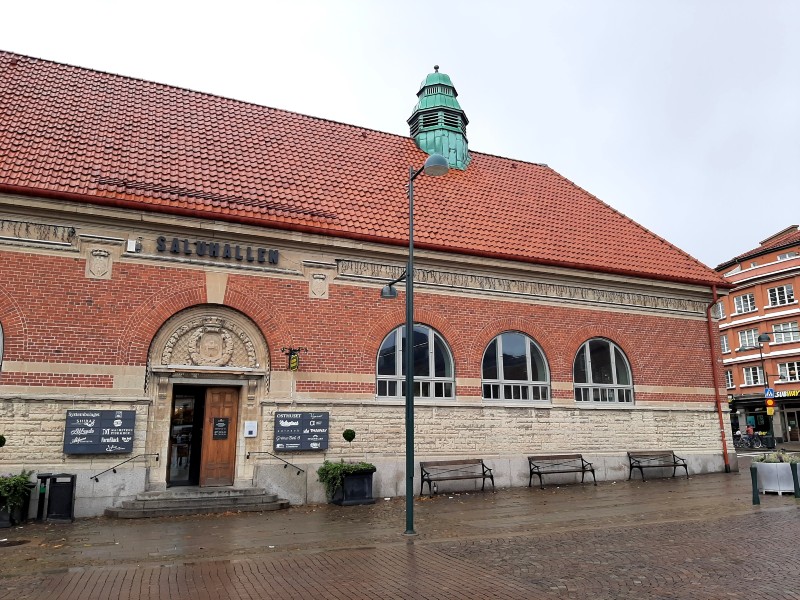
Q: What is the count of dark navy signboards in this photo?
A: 2